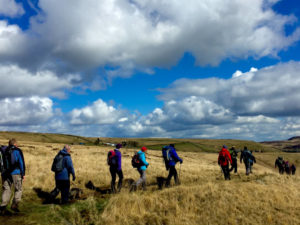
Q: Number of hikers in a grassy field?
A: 11